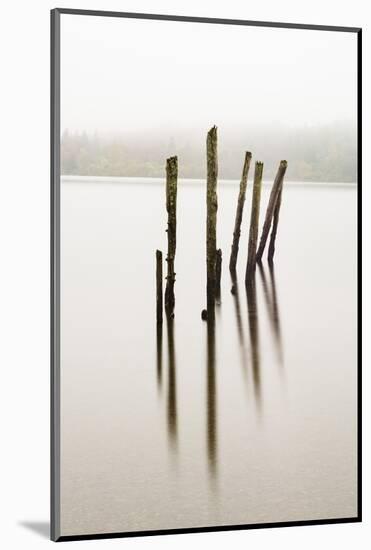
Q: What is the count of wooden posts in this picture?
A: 8